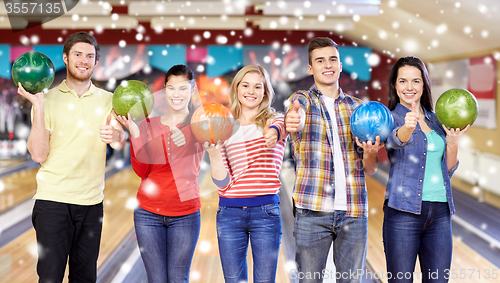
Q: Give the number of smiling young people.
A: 5